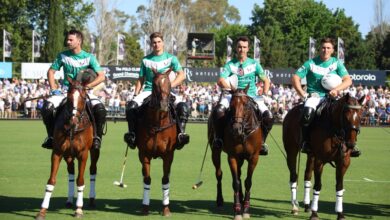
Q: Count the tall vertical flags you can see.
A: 10